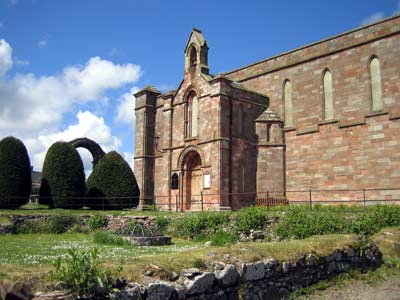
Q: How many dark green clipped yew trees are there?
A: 3